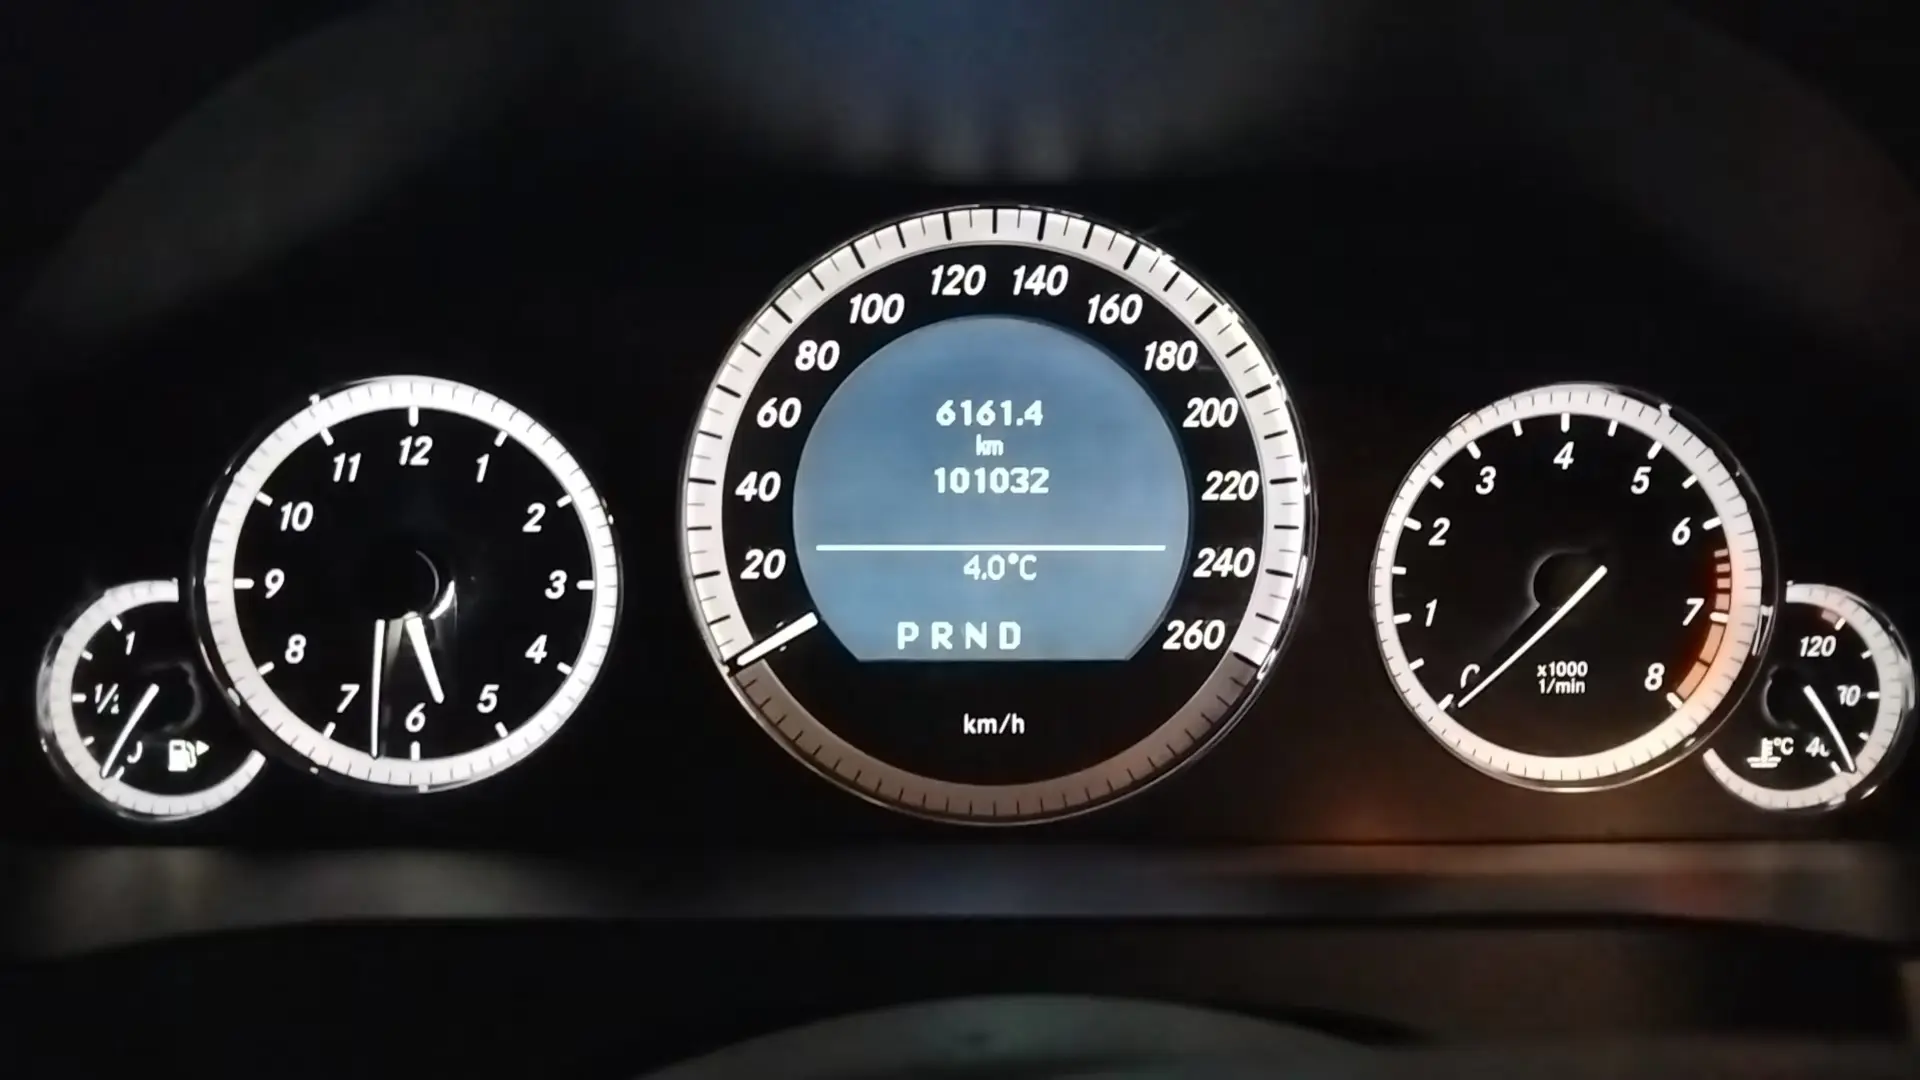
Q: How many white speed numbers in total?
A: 13